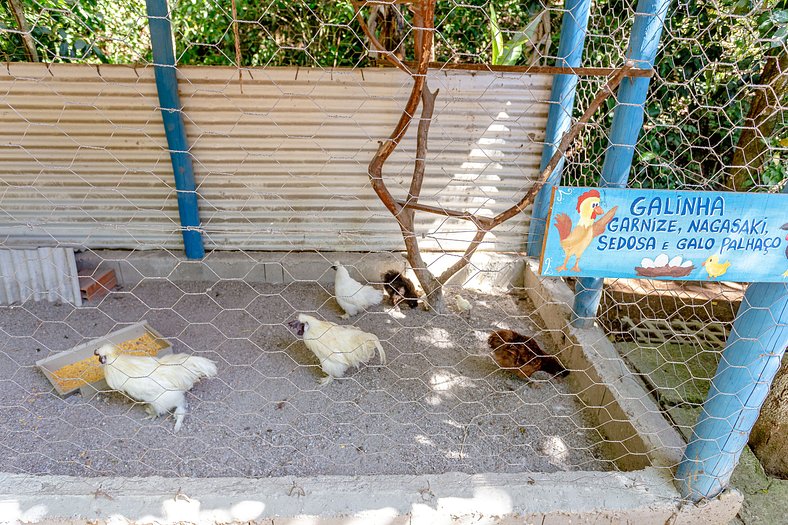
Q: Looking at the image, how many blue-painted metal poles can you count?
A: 4